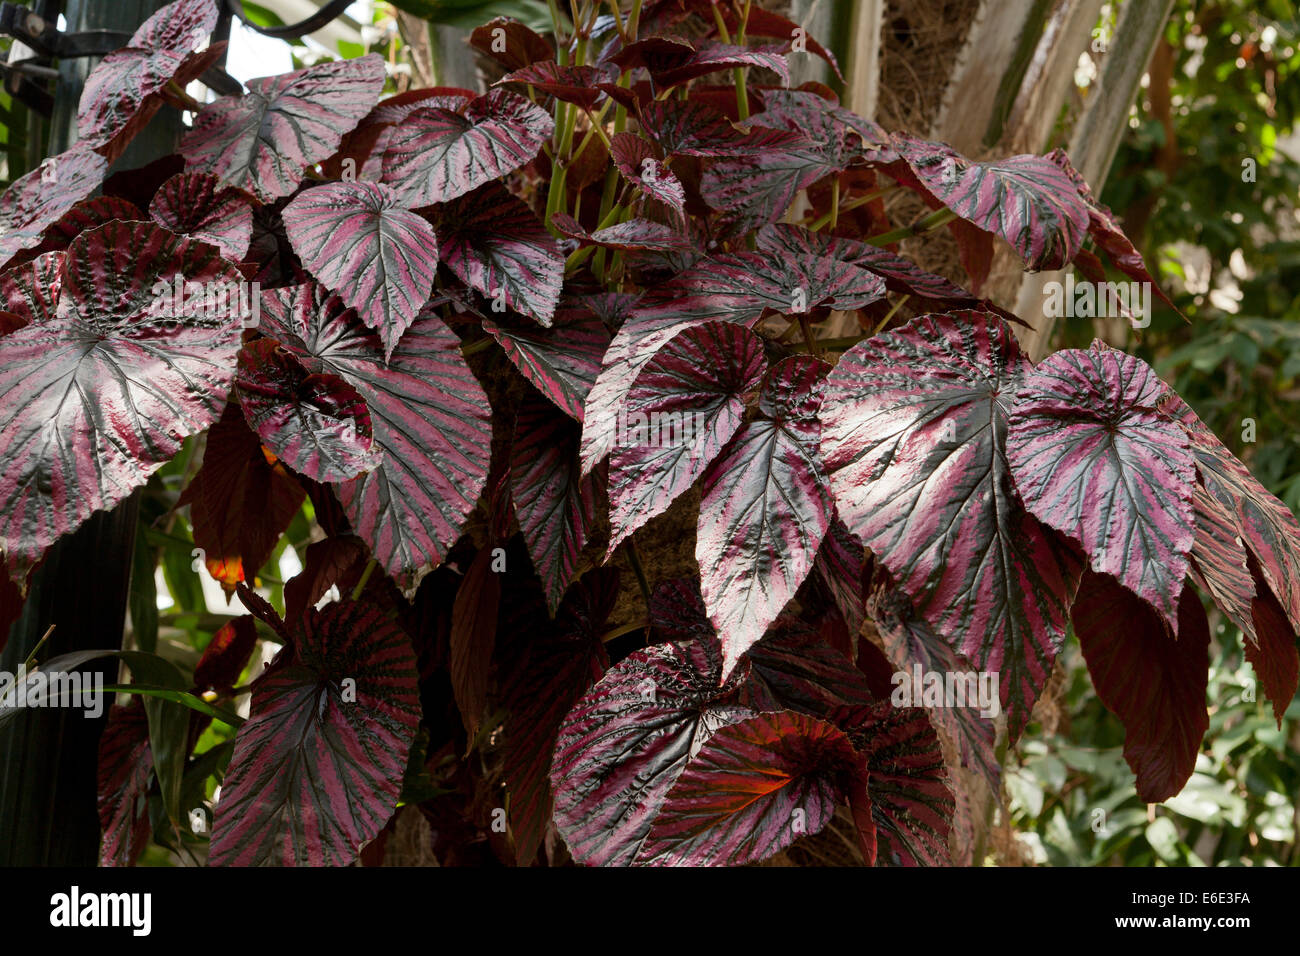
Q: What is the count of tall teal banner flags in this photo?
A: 0